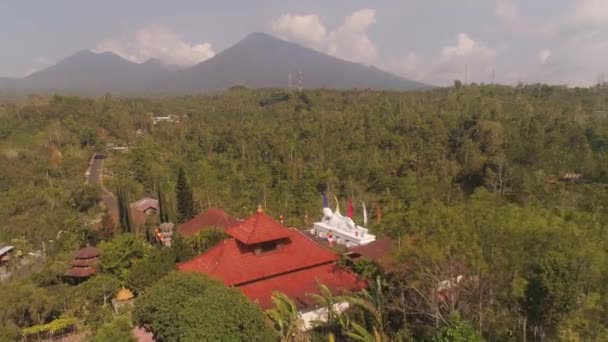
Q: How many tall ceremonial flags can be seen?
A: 5